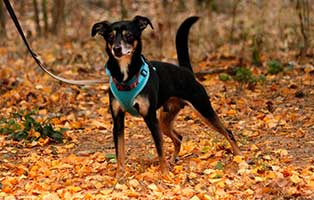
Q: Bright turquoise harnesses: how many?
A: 1